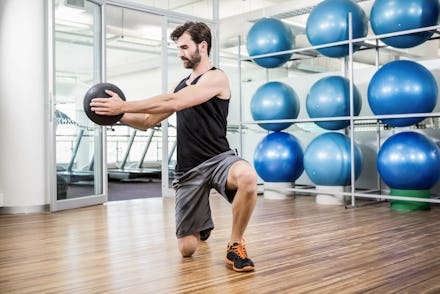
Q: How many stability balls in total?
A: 9